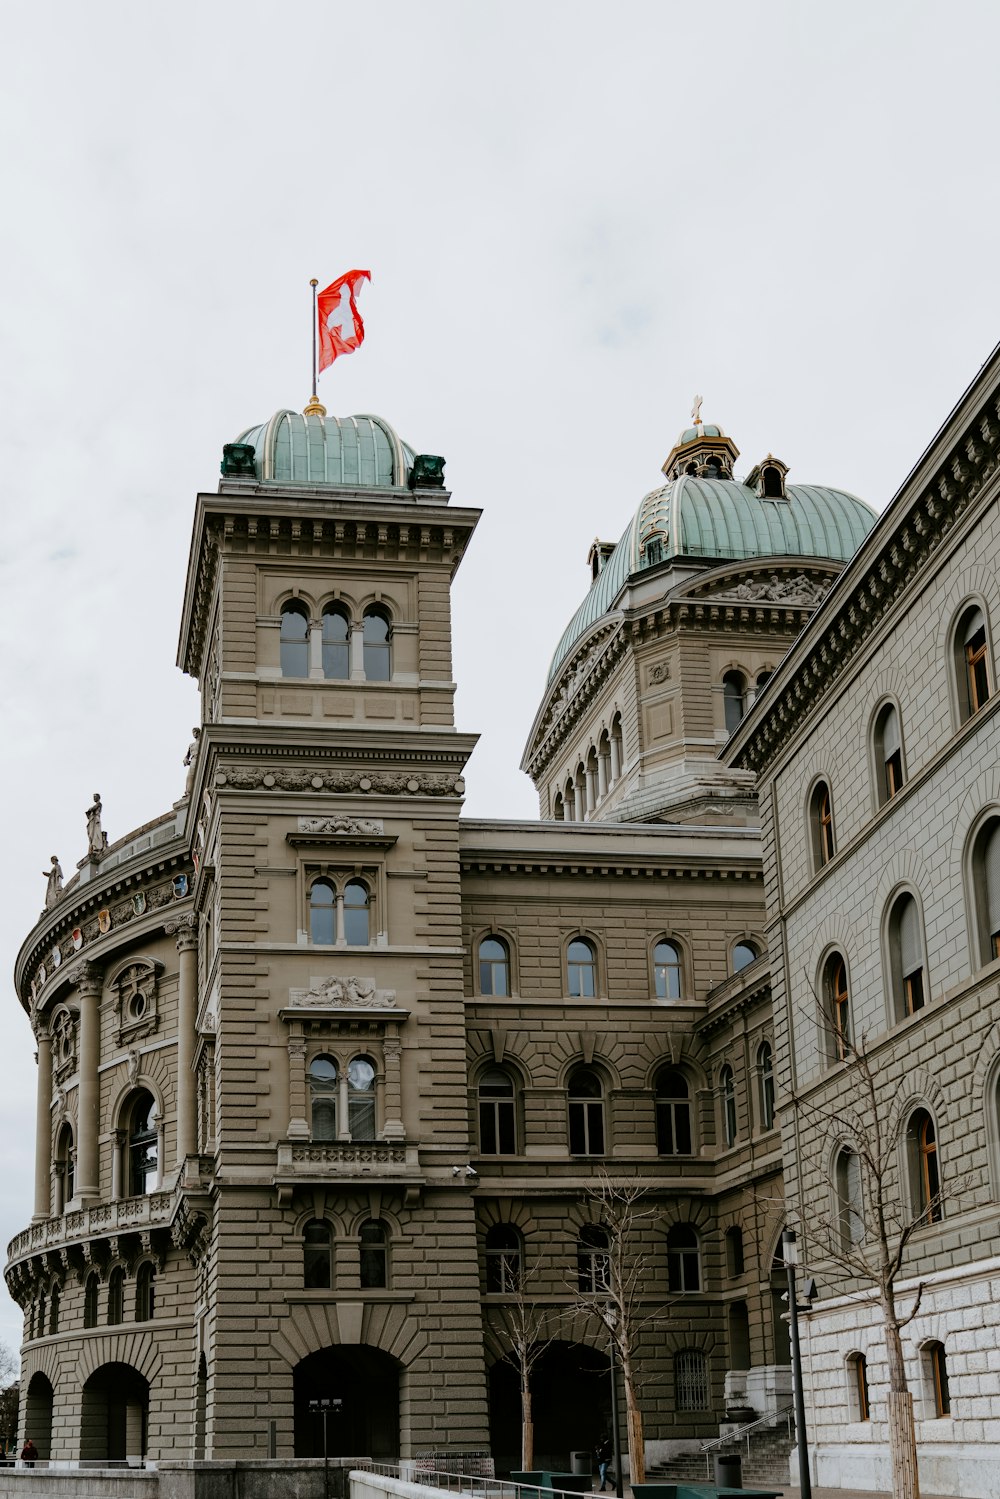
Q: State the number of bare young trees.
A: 3